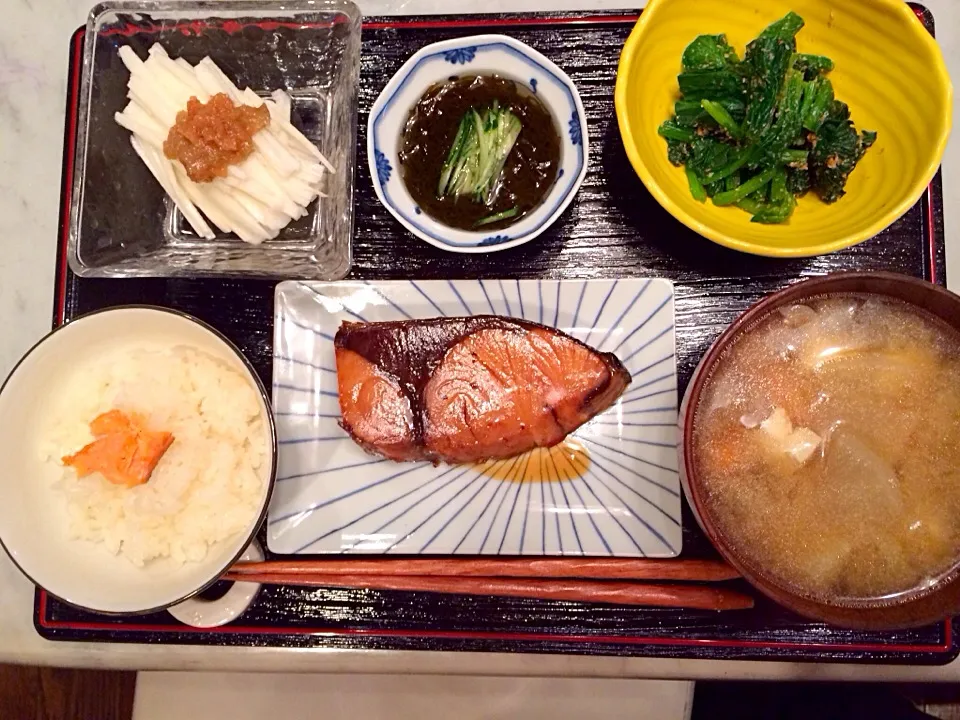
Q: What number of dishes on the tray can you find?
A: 6